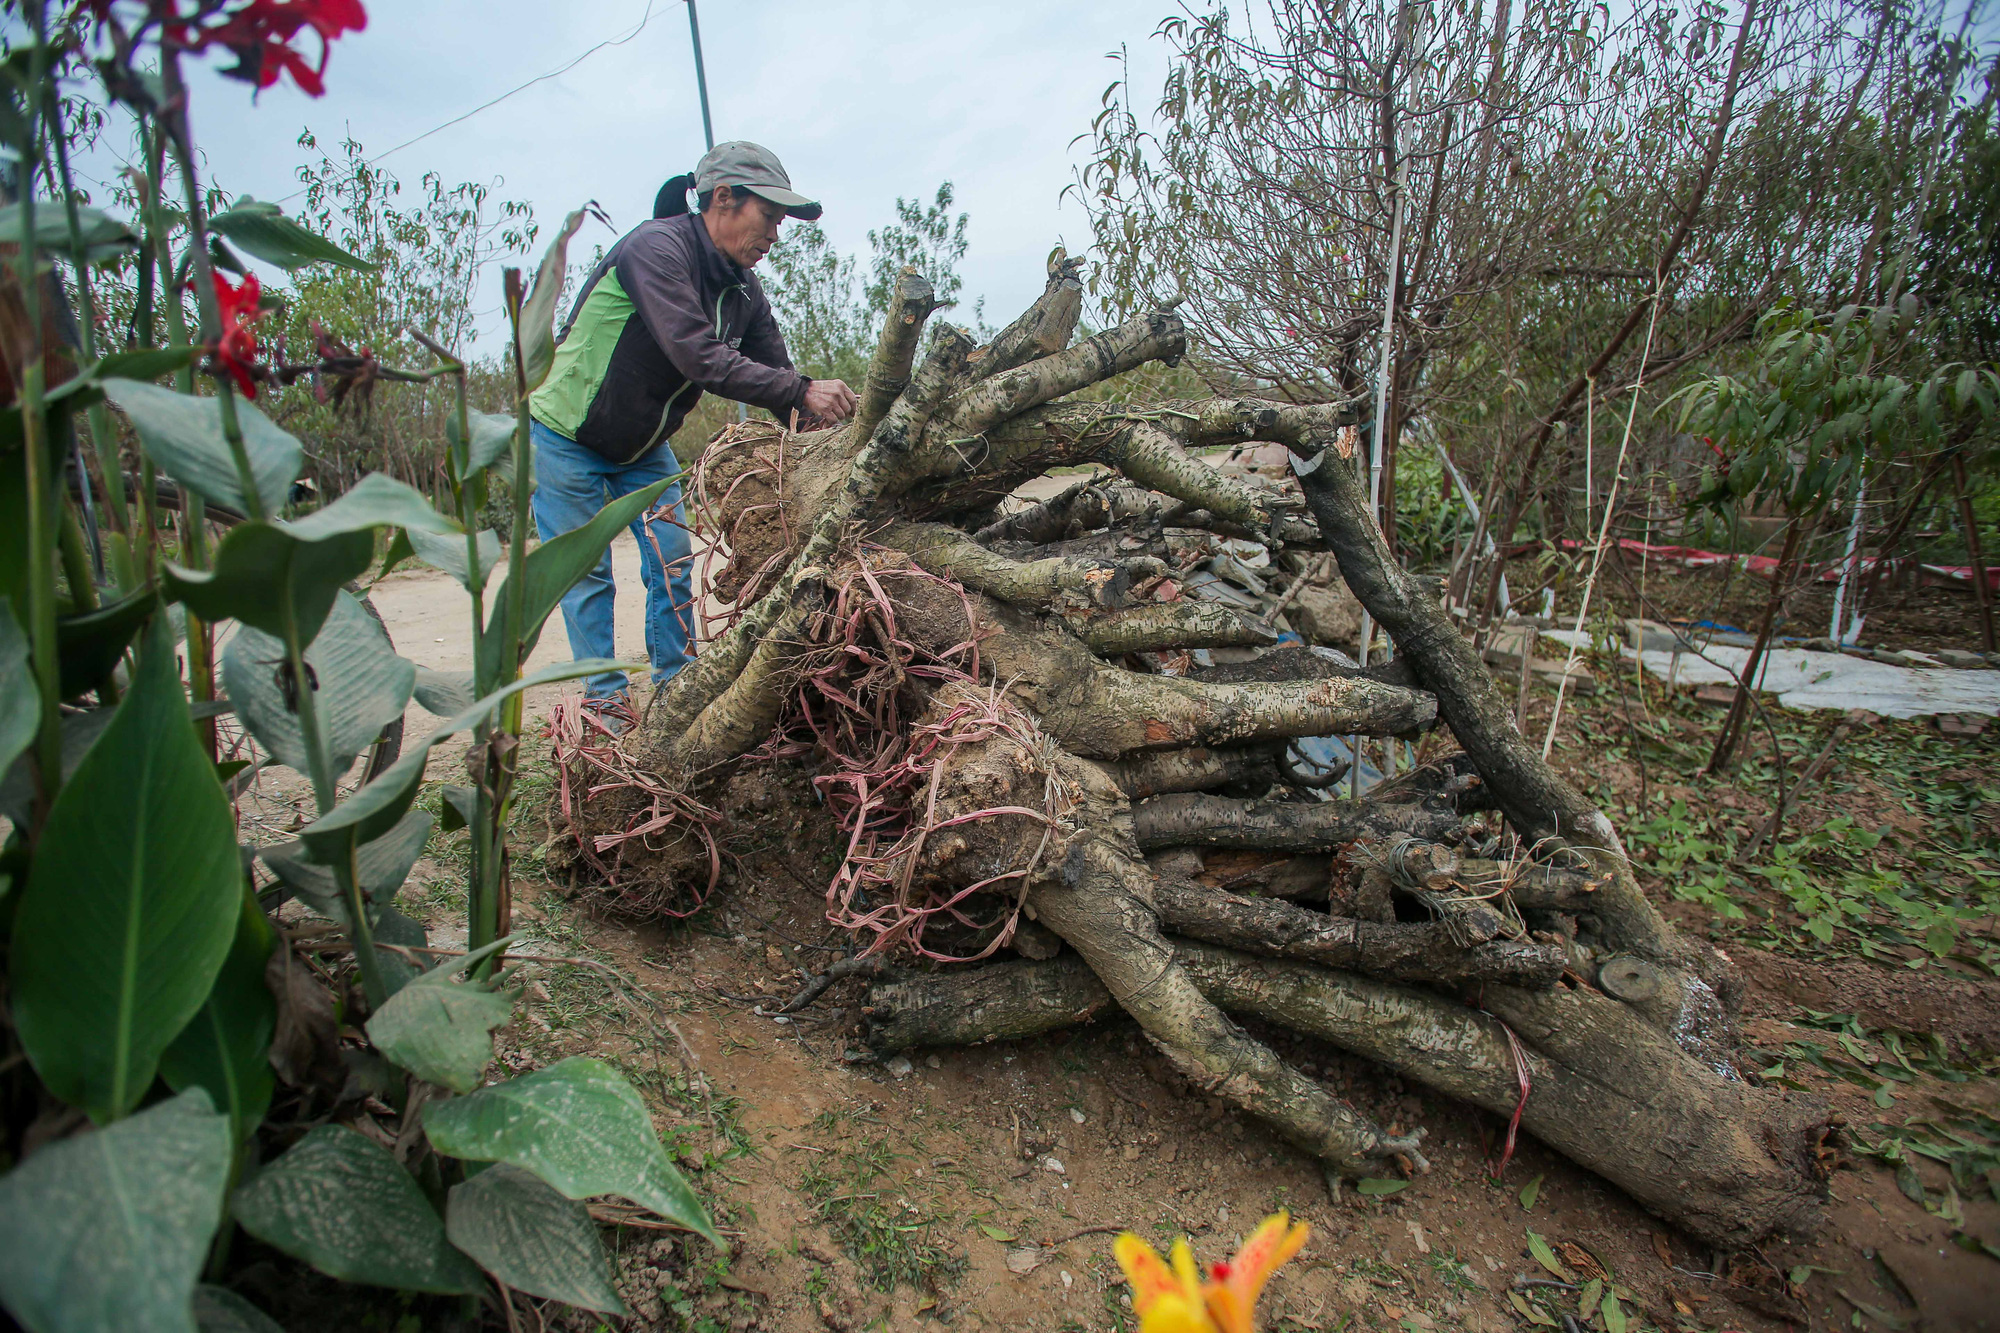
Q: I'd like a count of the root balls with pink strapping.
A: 4